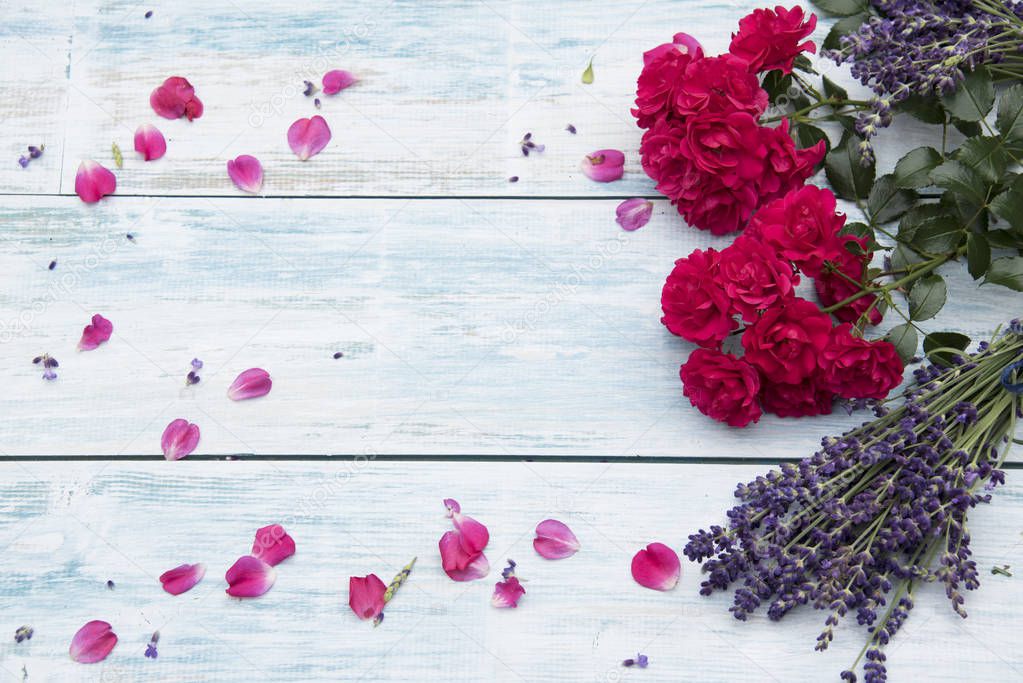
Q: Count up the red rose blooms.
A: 15